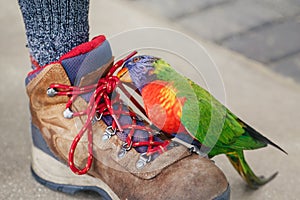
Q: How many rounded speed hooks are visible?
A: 2